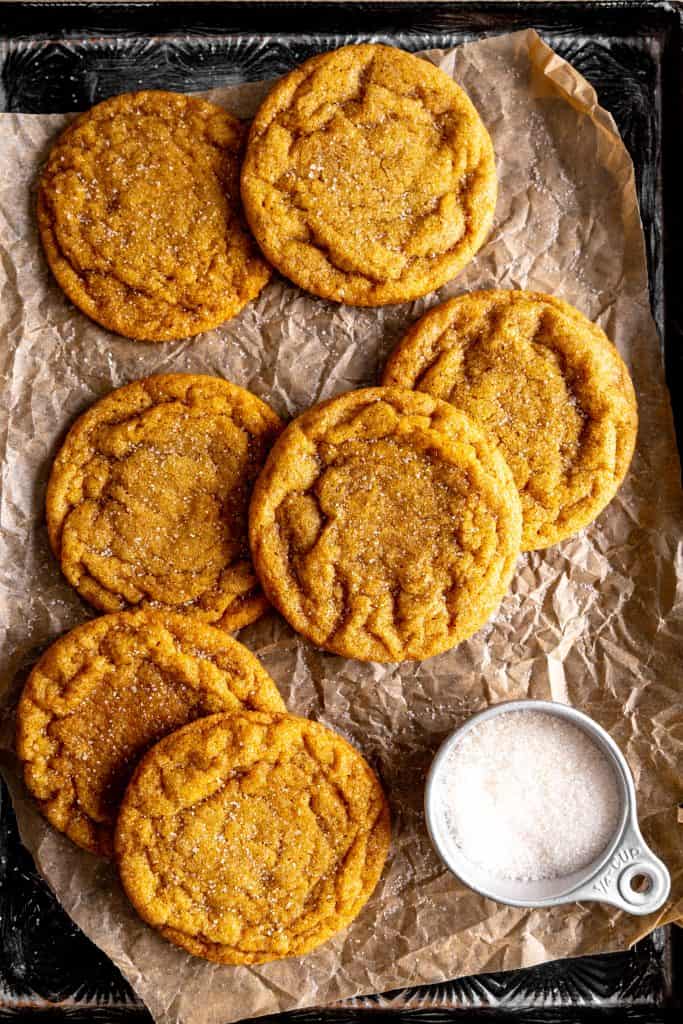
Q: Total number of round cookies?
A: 7